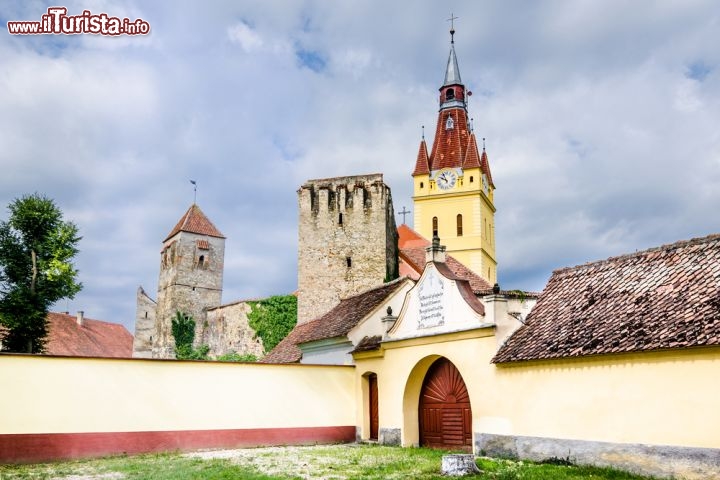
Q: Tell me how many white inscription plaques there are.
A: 1